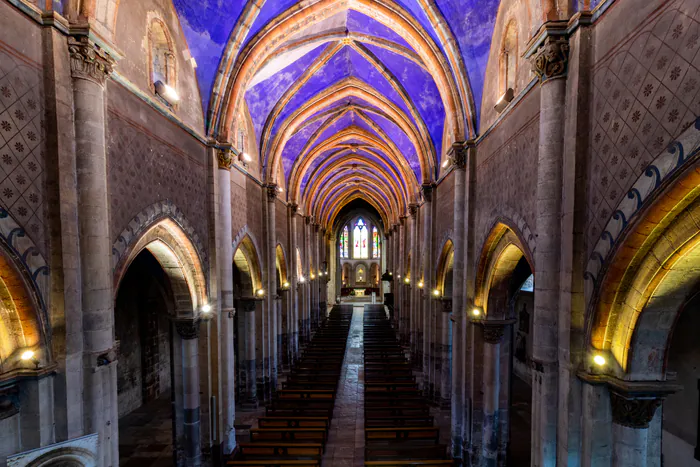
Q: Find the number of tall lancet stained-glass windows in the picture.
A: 3